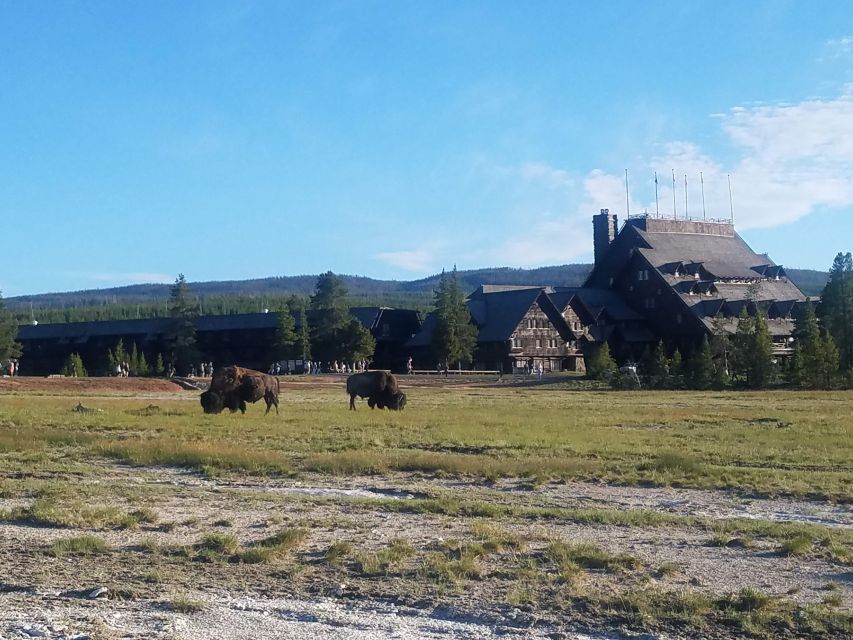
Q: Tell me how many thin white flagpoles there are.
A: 6